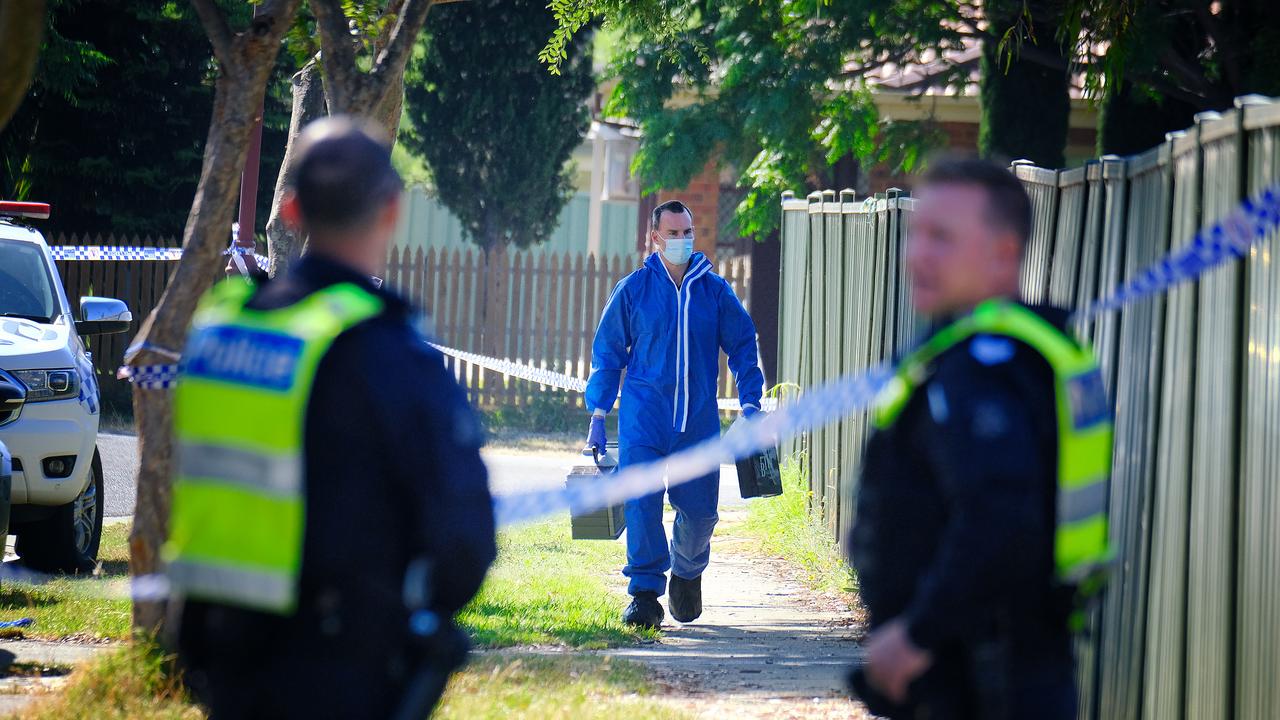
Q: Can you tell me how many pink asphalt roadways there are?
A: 0